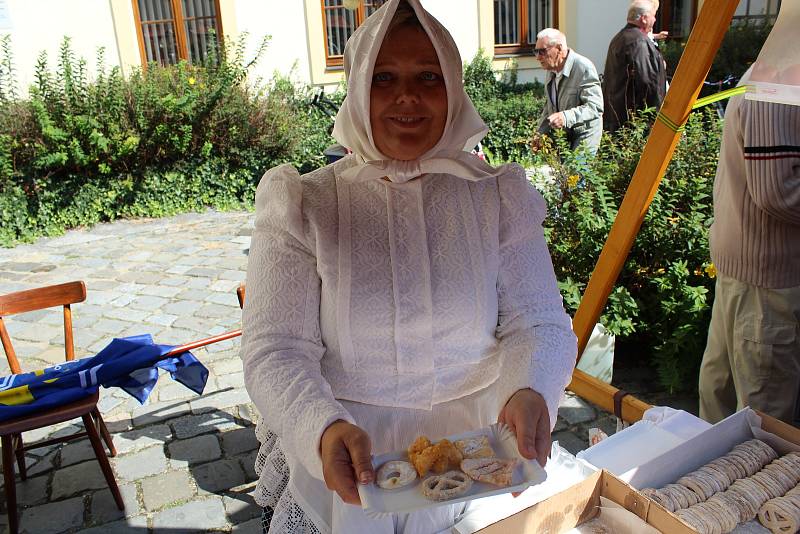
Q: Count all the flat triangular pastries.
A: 1